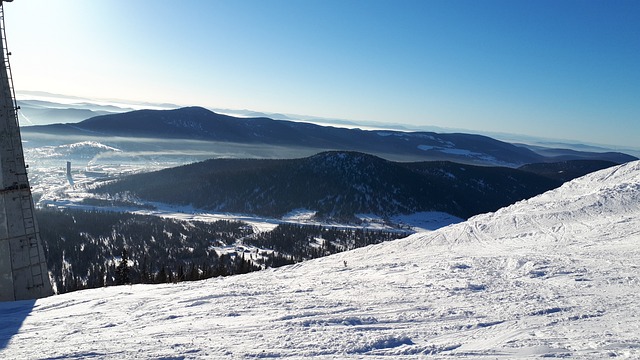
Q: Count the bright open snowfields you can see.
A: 1